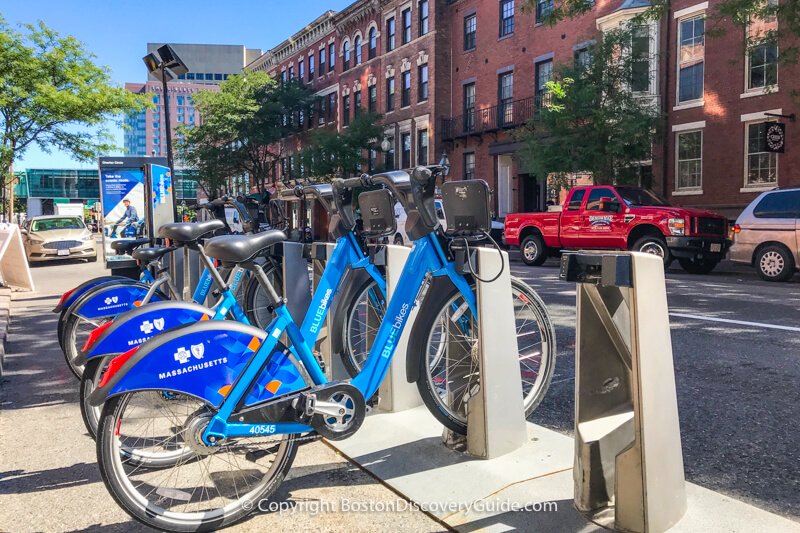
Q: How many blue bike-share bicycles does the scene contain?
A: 4